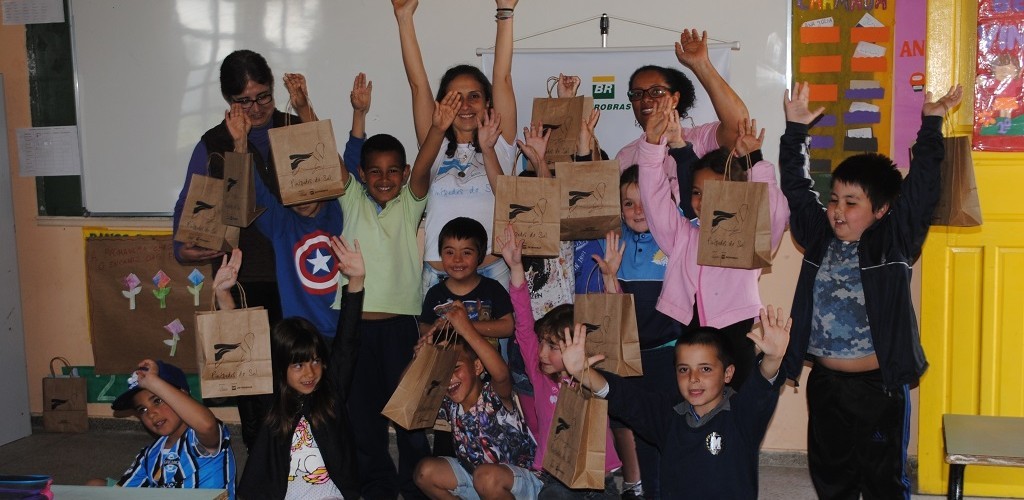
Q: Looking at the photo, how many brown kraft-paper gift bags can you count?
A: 13